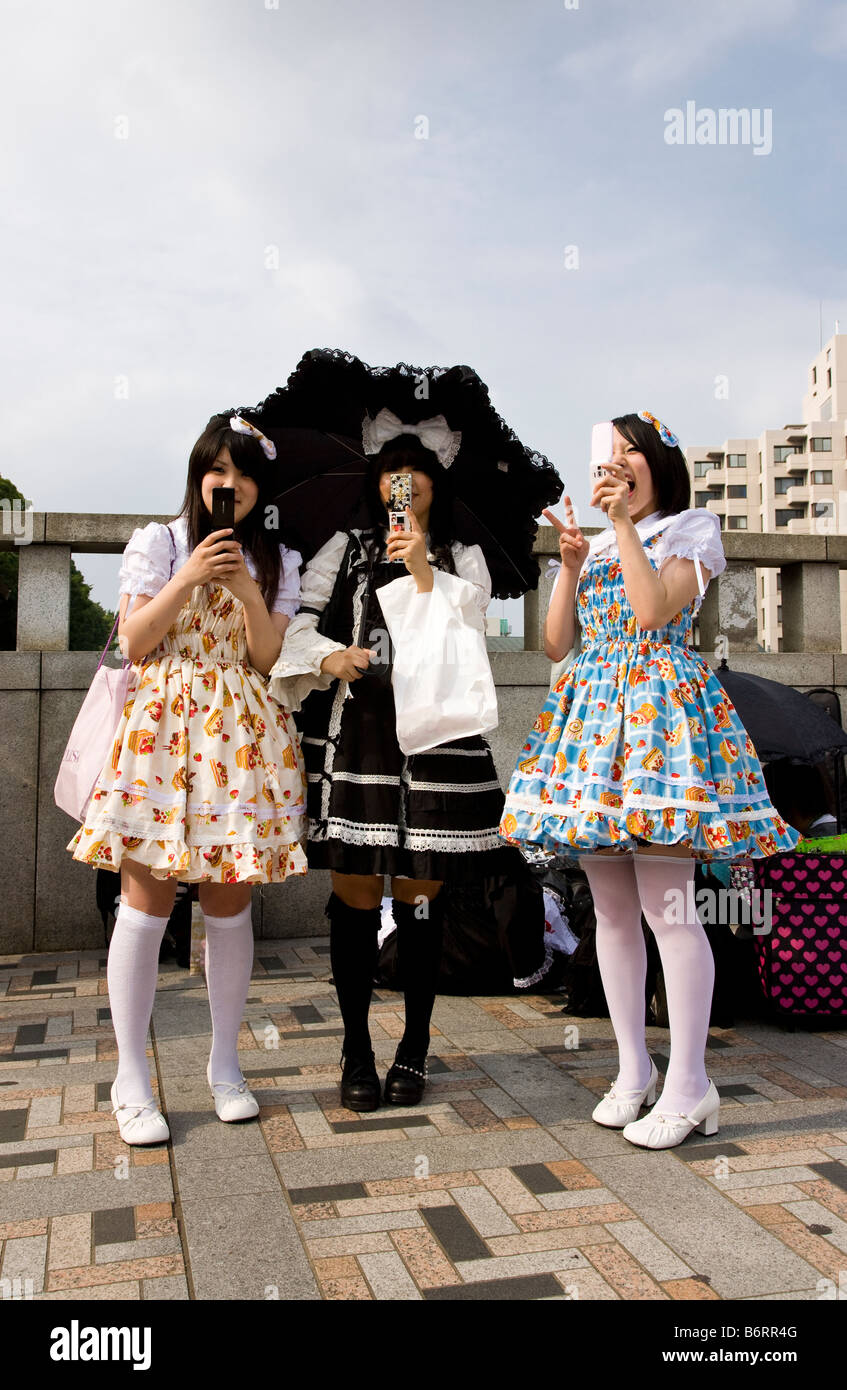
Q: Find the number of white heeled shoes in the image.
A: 4